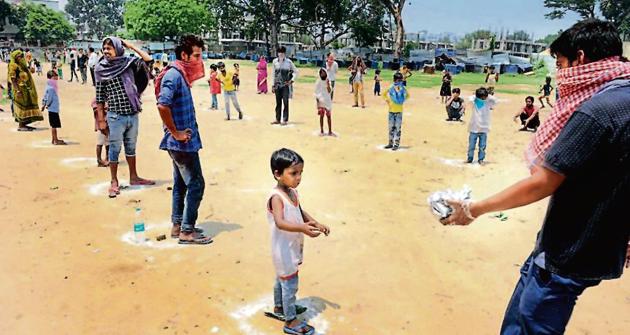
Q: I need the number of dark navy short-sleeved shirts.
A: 1